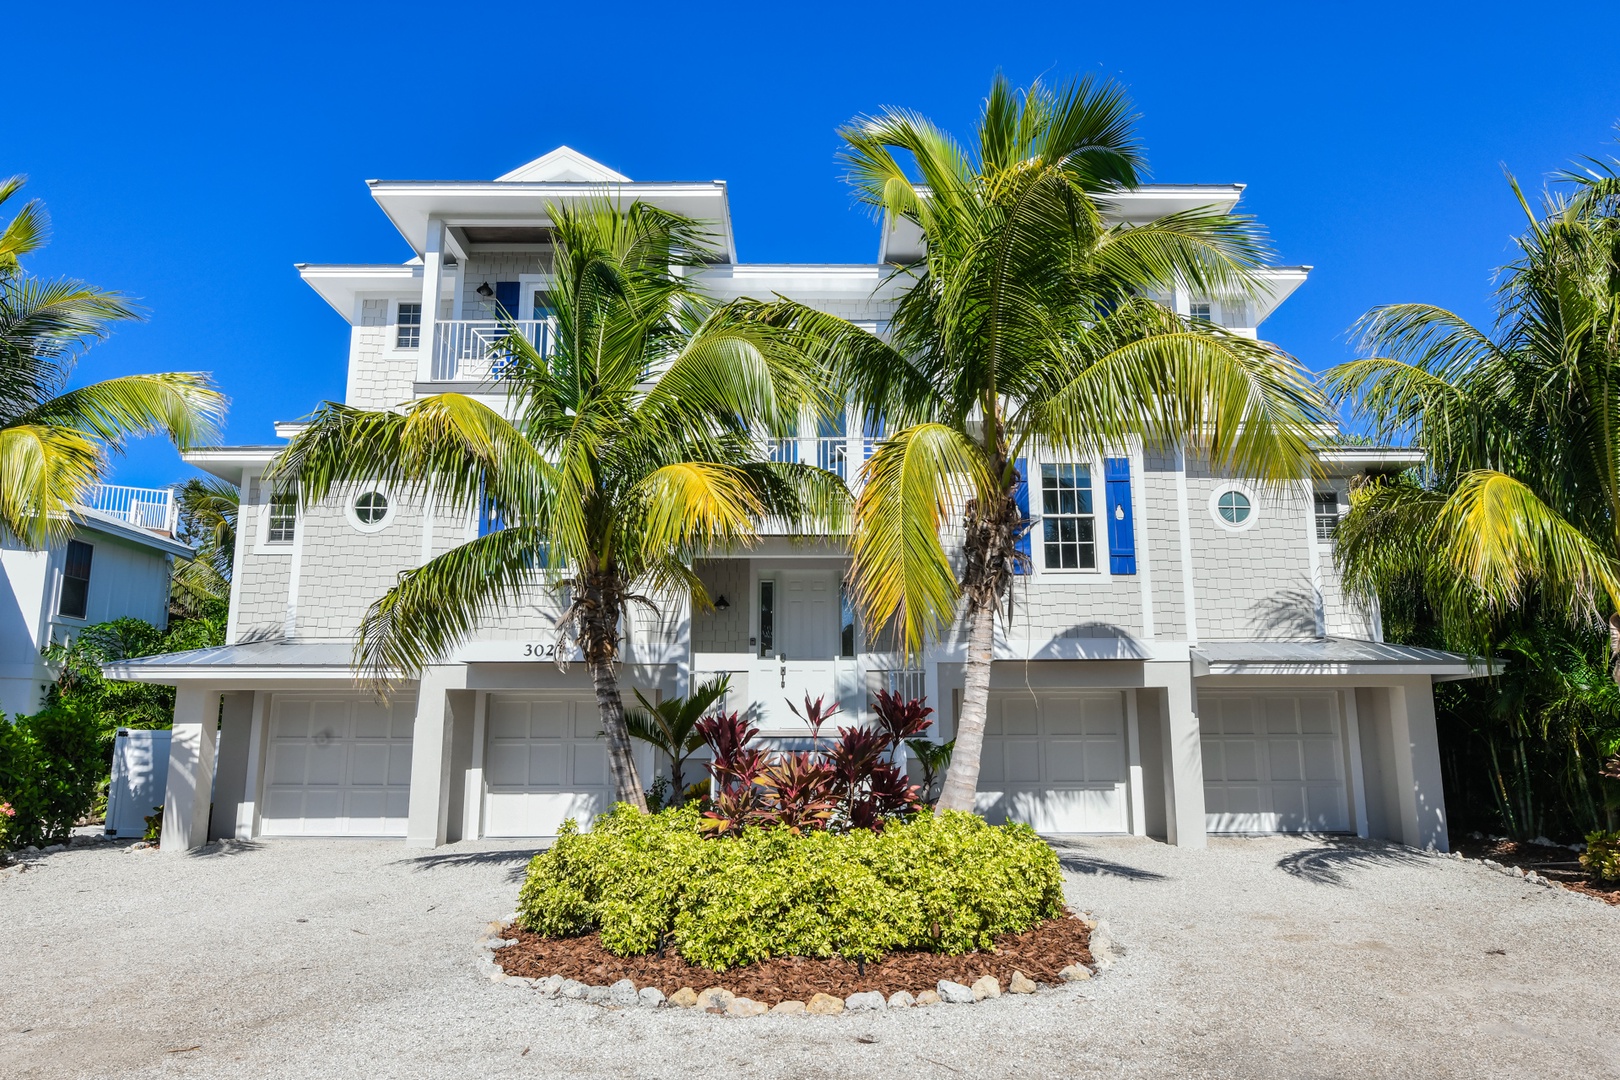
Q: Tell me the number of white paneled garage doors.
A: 4